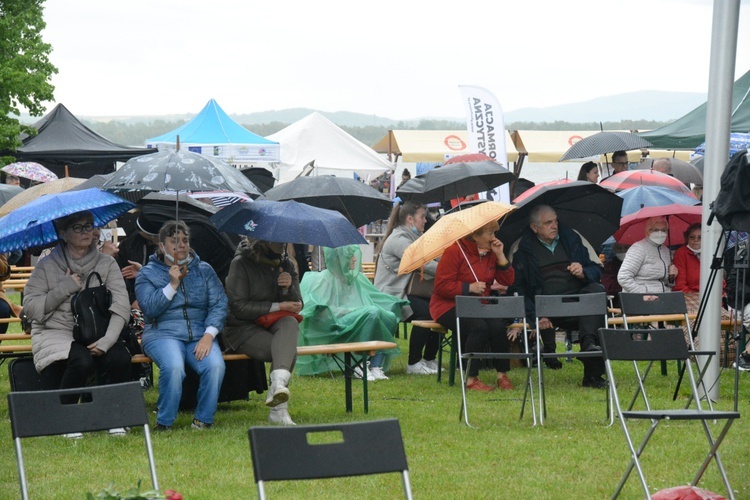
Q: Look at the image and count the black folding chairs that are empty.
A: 6